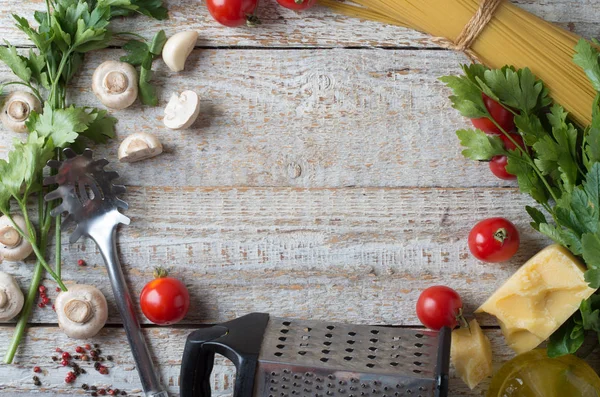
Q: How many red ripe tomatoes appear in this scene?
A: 8